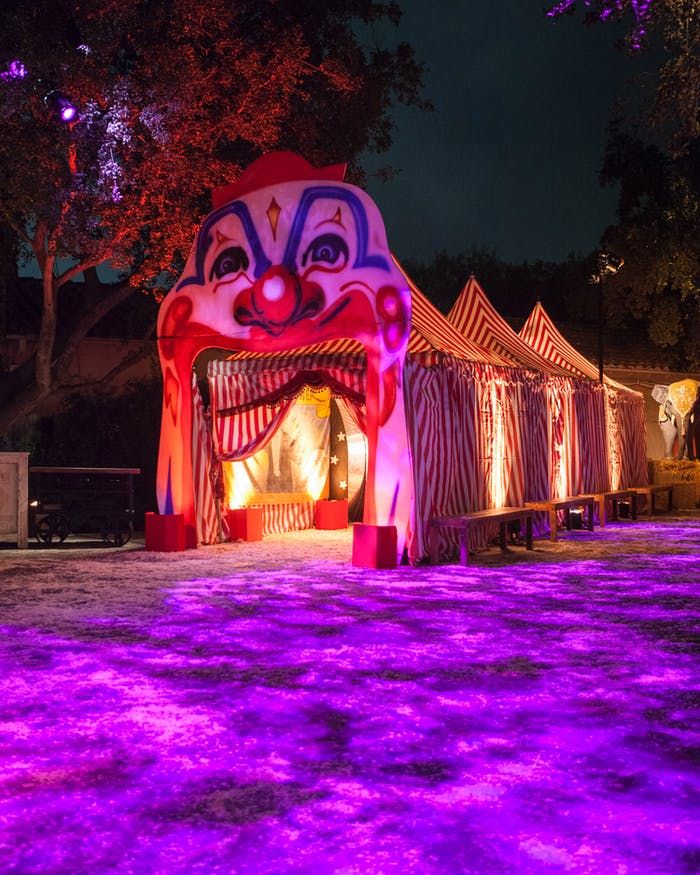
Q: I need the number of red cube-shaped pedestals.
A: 4